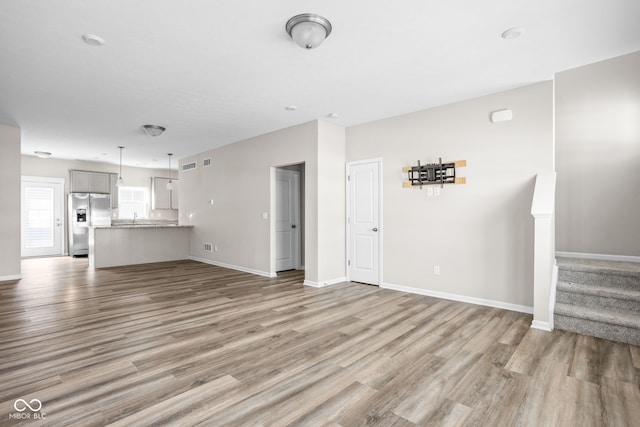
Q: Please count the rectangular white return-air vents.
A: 3